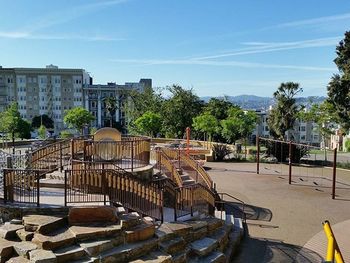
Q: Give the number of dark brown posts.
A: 3